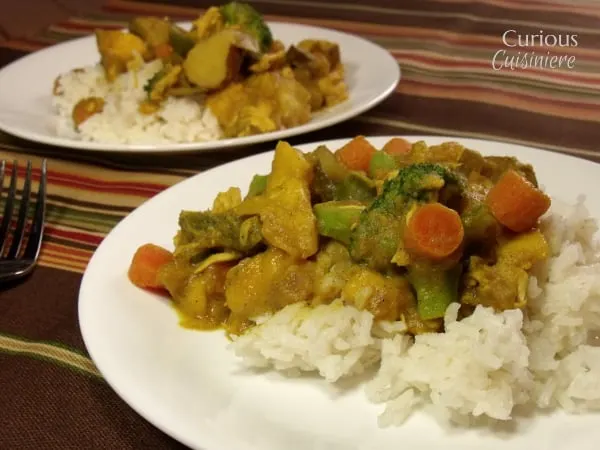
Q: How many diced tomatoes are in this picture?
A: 0